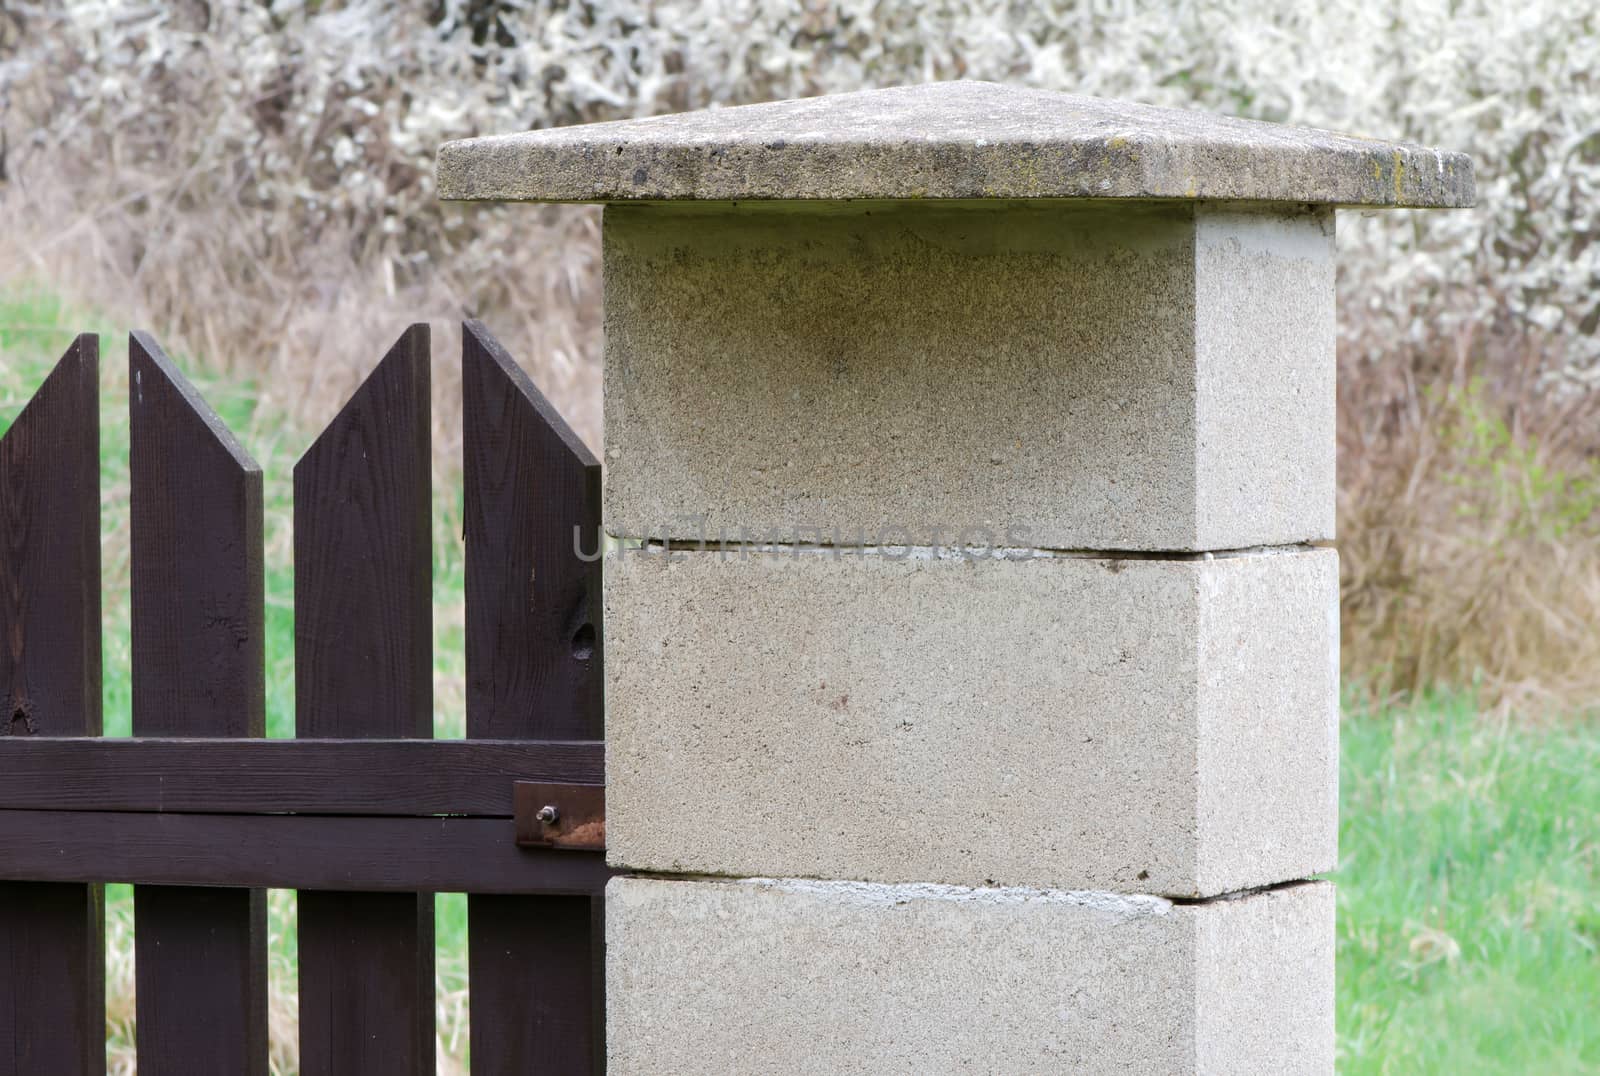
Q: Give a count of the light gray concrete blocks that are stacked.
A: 3